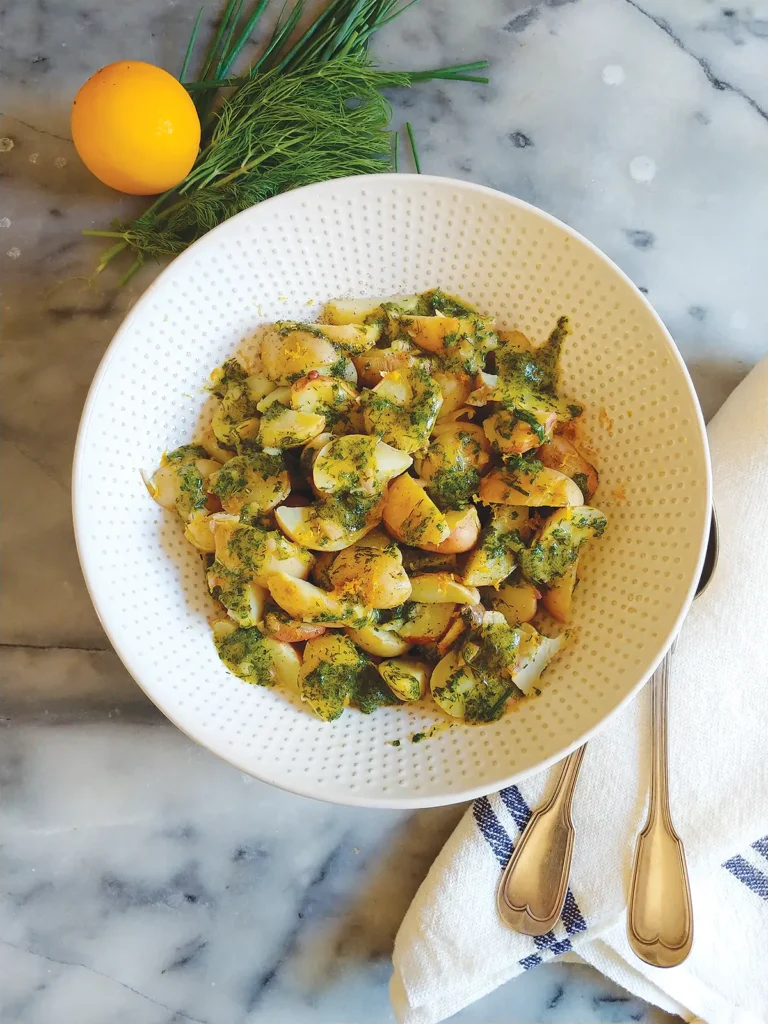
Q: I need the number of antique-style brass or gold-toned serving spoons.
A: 2